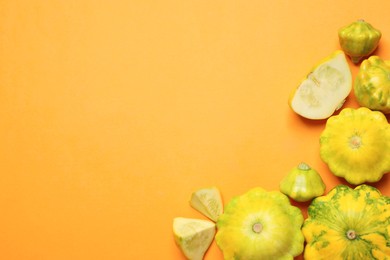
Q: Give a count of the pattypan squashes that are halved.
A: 1